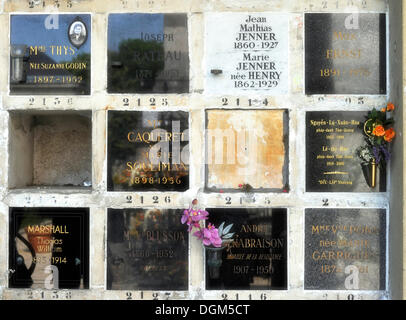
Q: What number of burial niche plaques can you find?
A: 10